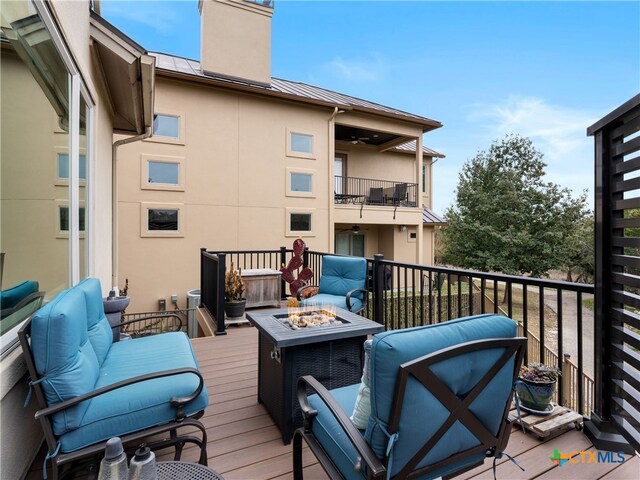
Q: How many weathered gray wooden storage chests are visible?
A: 1